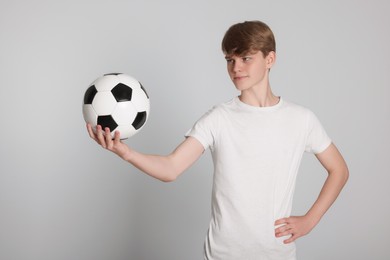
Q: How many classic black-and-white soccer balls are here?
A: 1